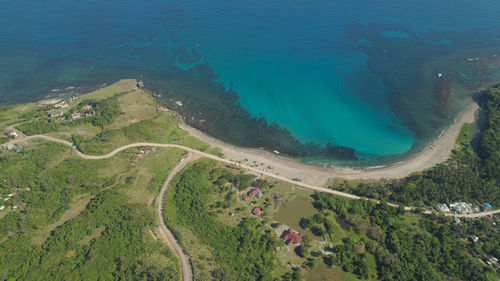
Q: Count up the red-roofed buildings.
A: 4